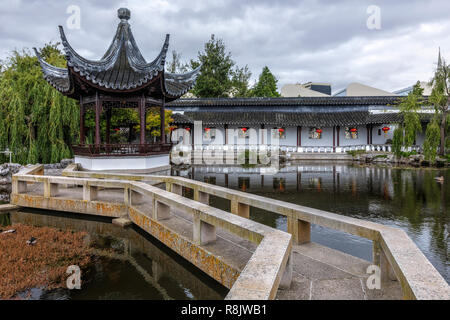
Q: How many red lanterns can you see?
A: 8